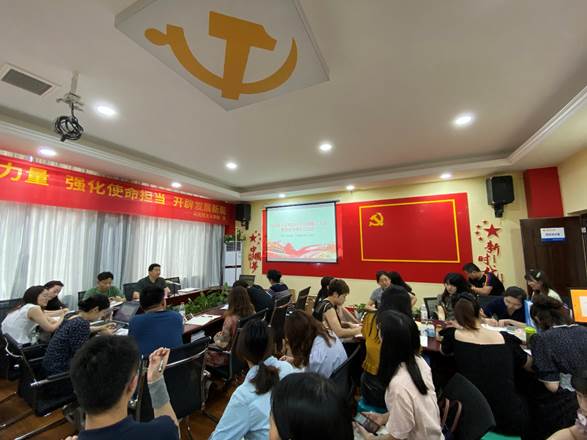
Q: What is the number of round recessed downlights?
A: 9